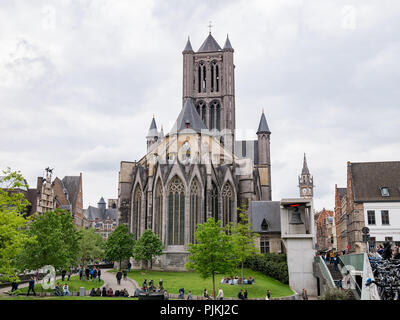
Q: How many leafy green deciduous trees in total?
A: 7